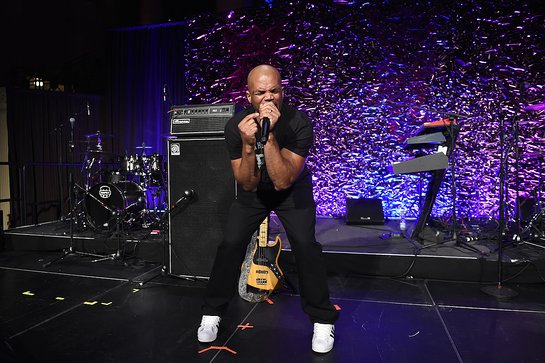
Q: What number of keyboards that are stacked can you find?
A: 3